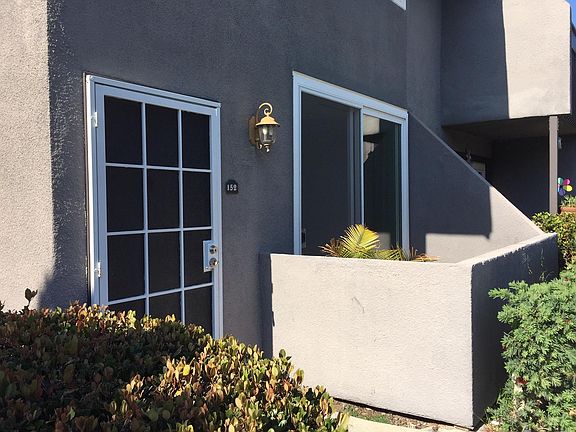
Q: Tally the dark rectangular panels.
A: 12